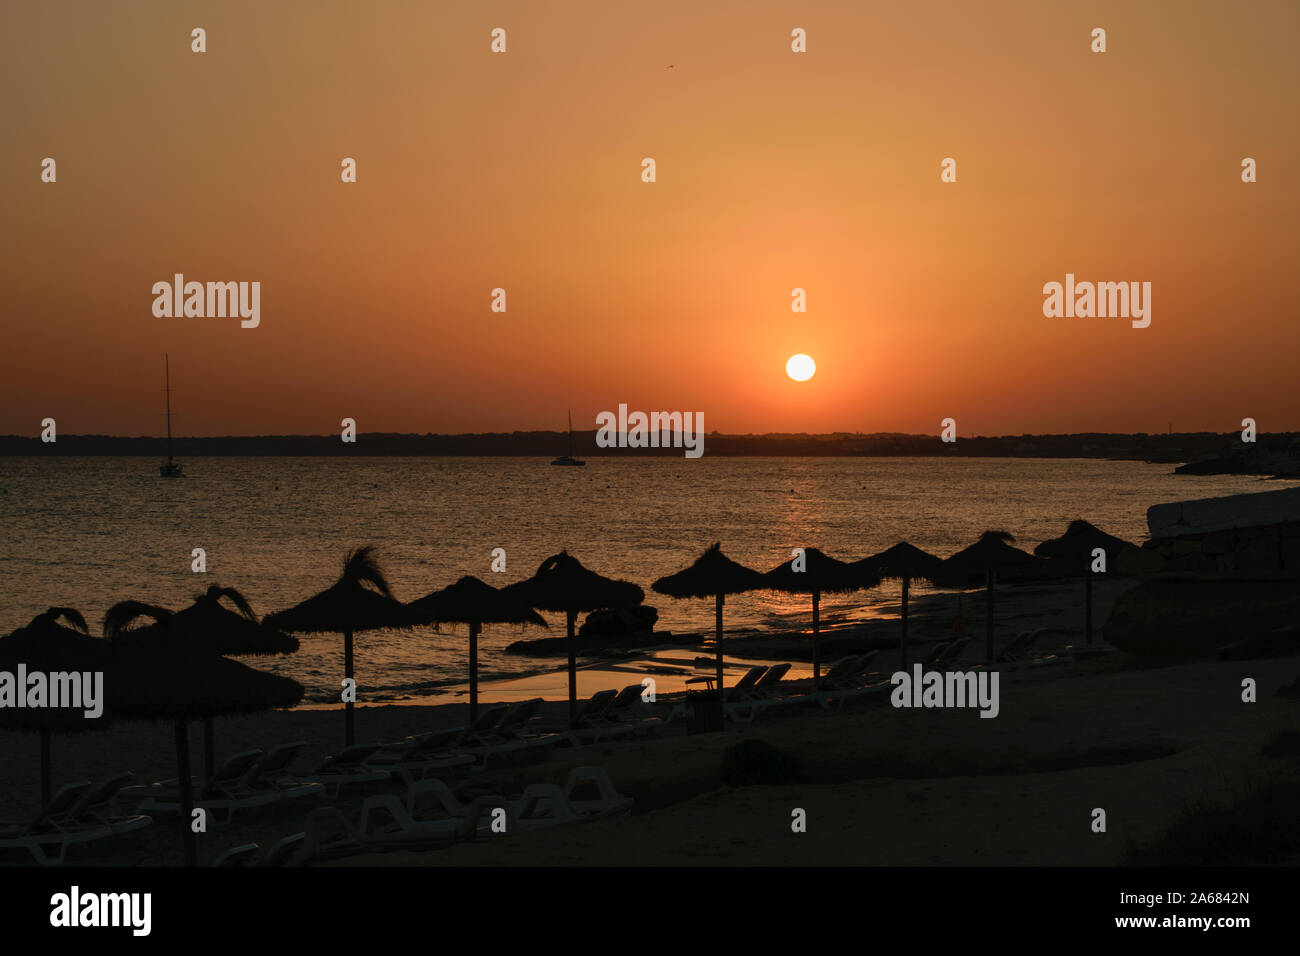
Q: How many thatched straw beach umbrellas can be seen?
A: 11